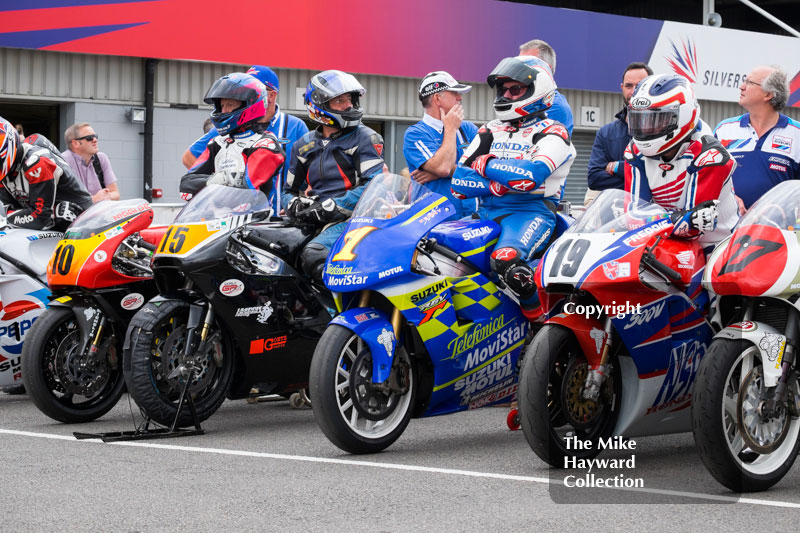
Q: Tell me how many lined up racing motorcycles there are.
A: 6